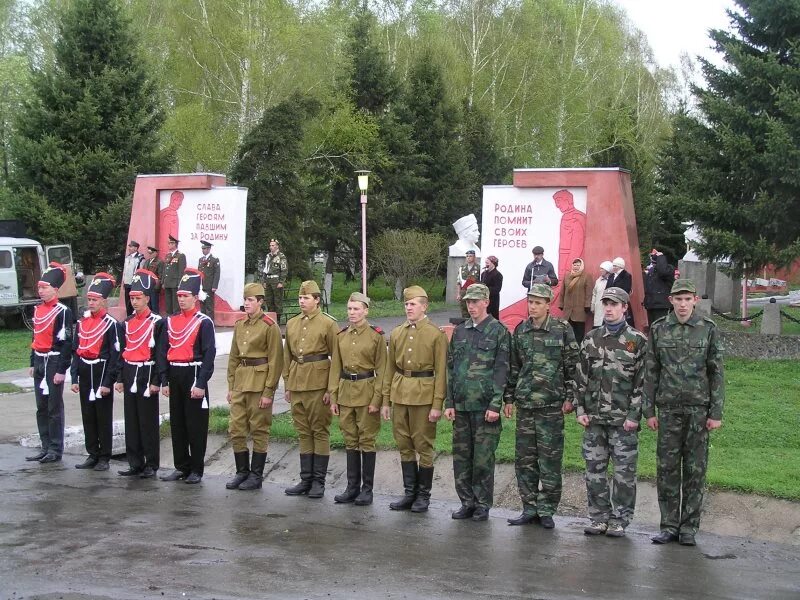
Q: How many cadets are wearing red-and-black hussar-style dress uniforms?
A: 4